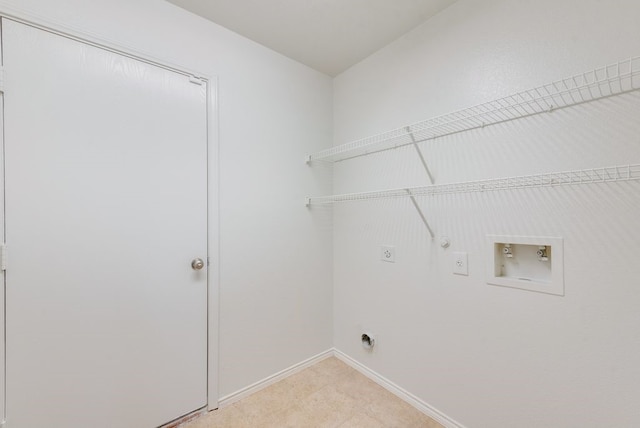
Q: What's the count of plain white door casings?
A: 1